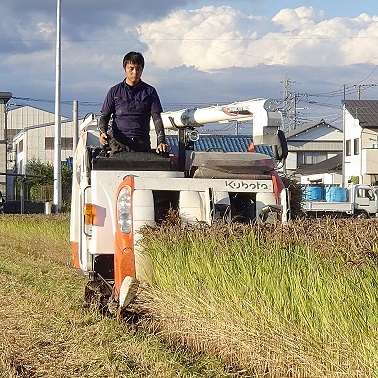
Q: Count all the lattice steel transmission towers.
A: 1